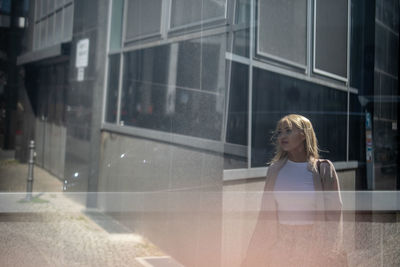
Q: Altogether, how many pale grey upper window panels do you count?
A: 4